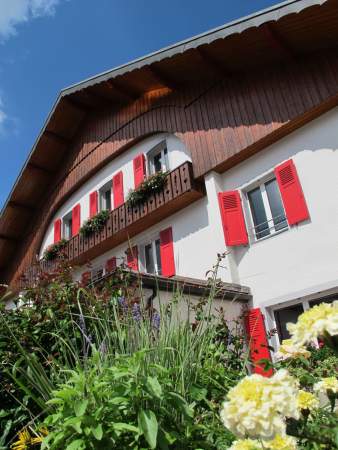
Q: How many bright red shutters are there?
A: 12